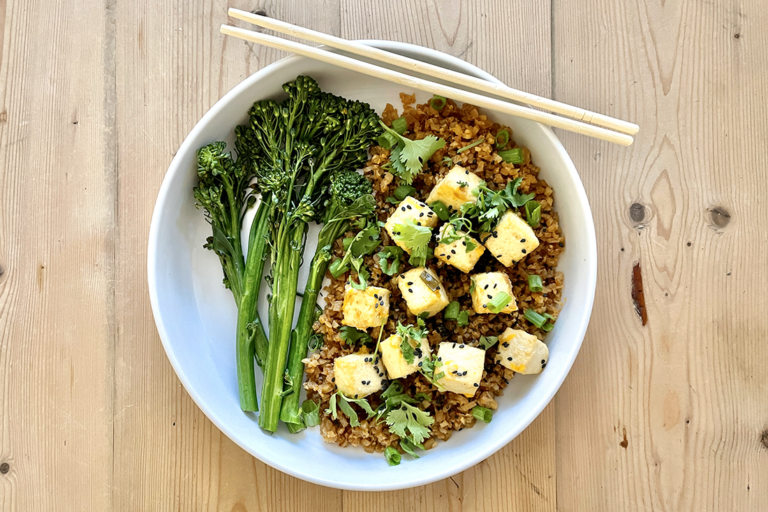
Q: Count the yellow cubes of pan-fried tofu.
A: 11